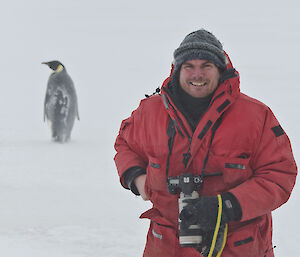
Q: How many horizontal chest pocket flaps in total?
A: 2